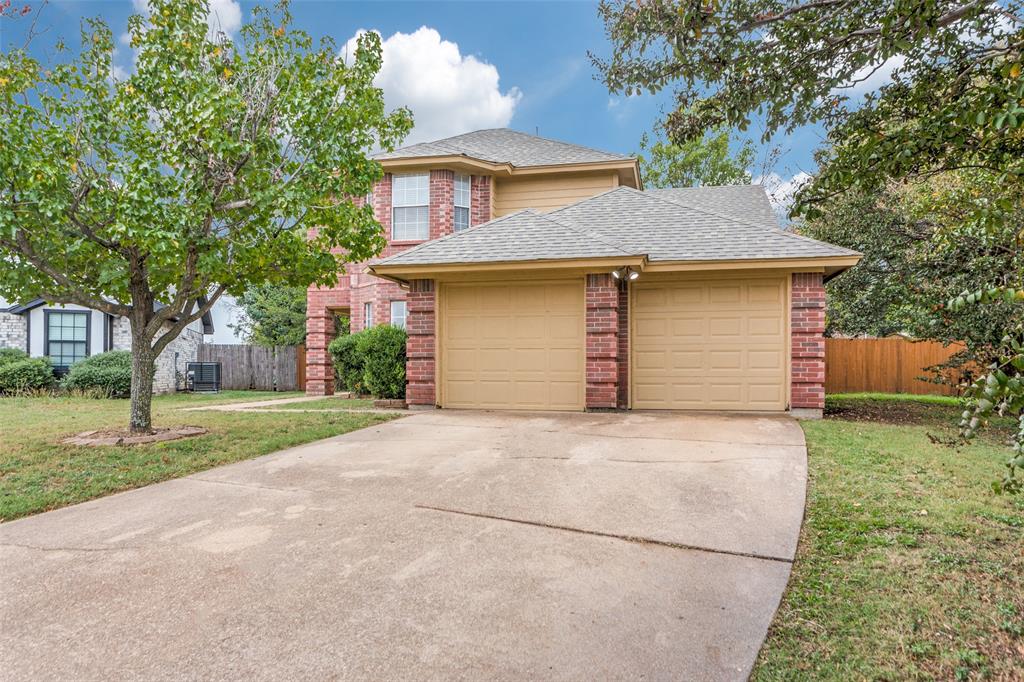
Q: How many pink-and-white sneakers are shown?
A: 0